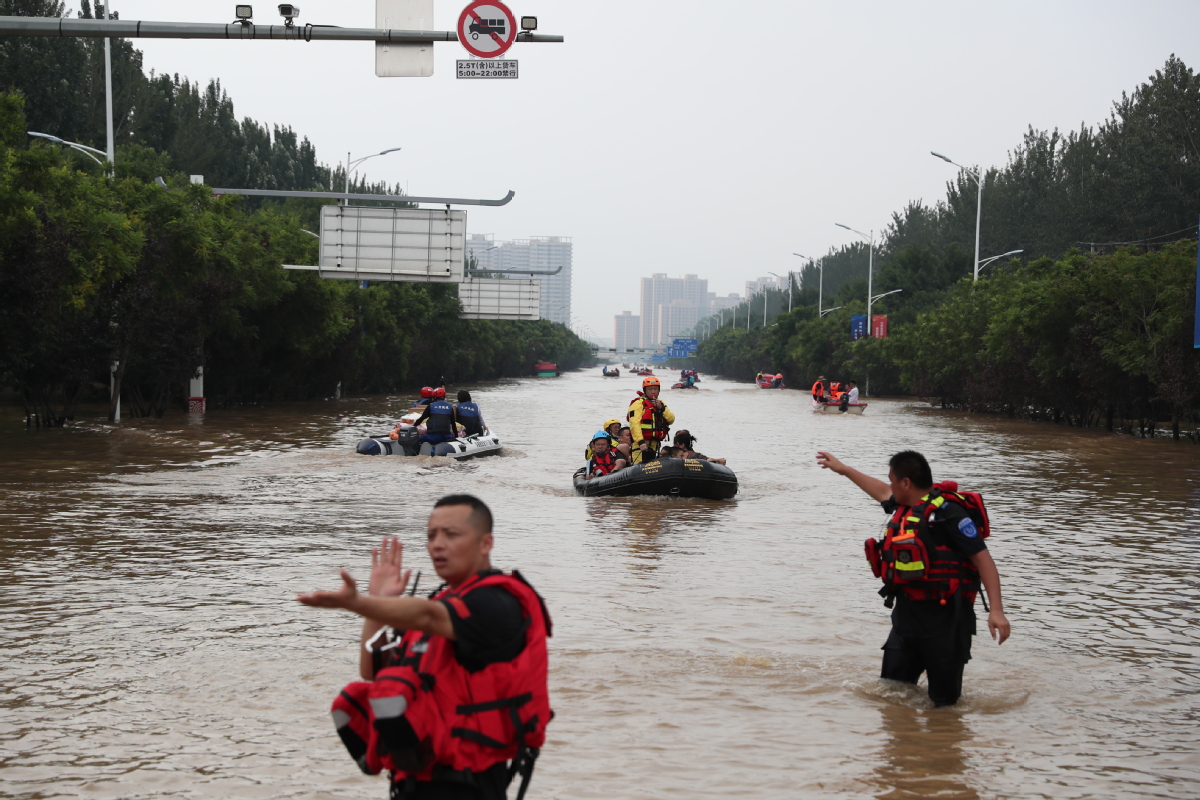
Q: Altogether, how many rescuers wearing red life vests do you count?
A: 4